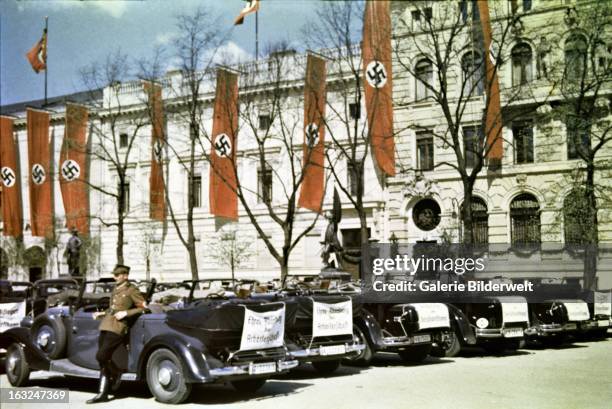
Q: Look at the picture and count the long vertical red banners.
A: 8